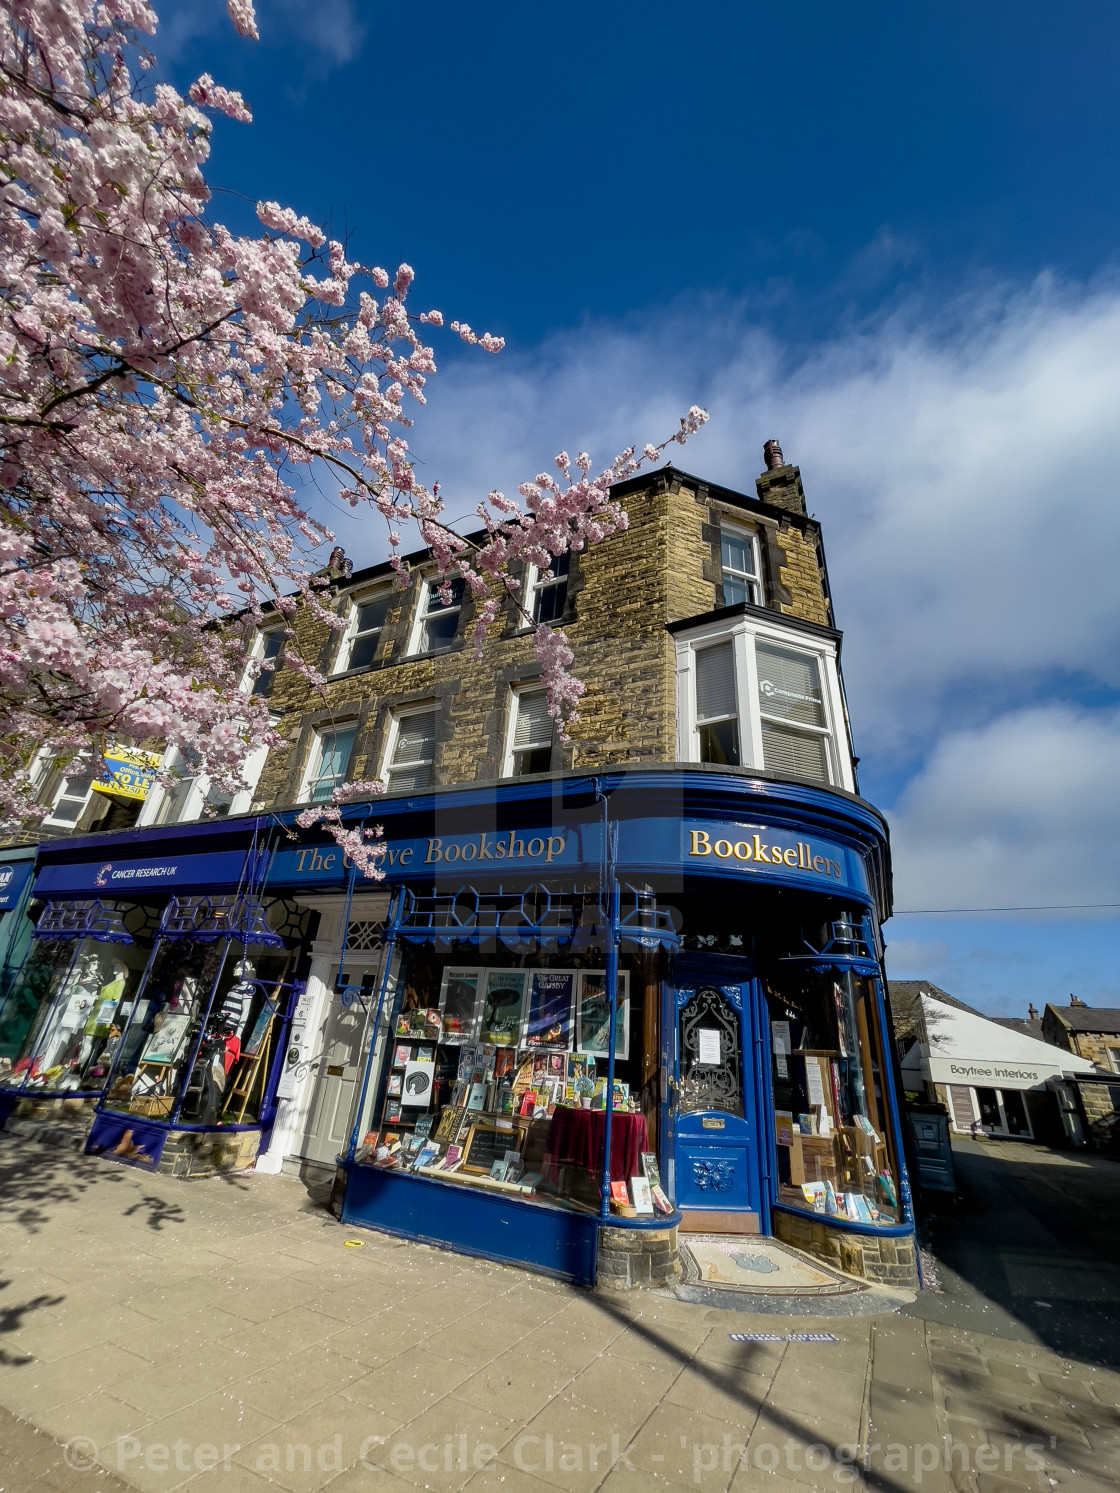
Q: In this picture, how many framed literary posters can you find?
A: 4